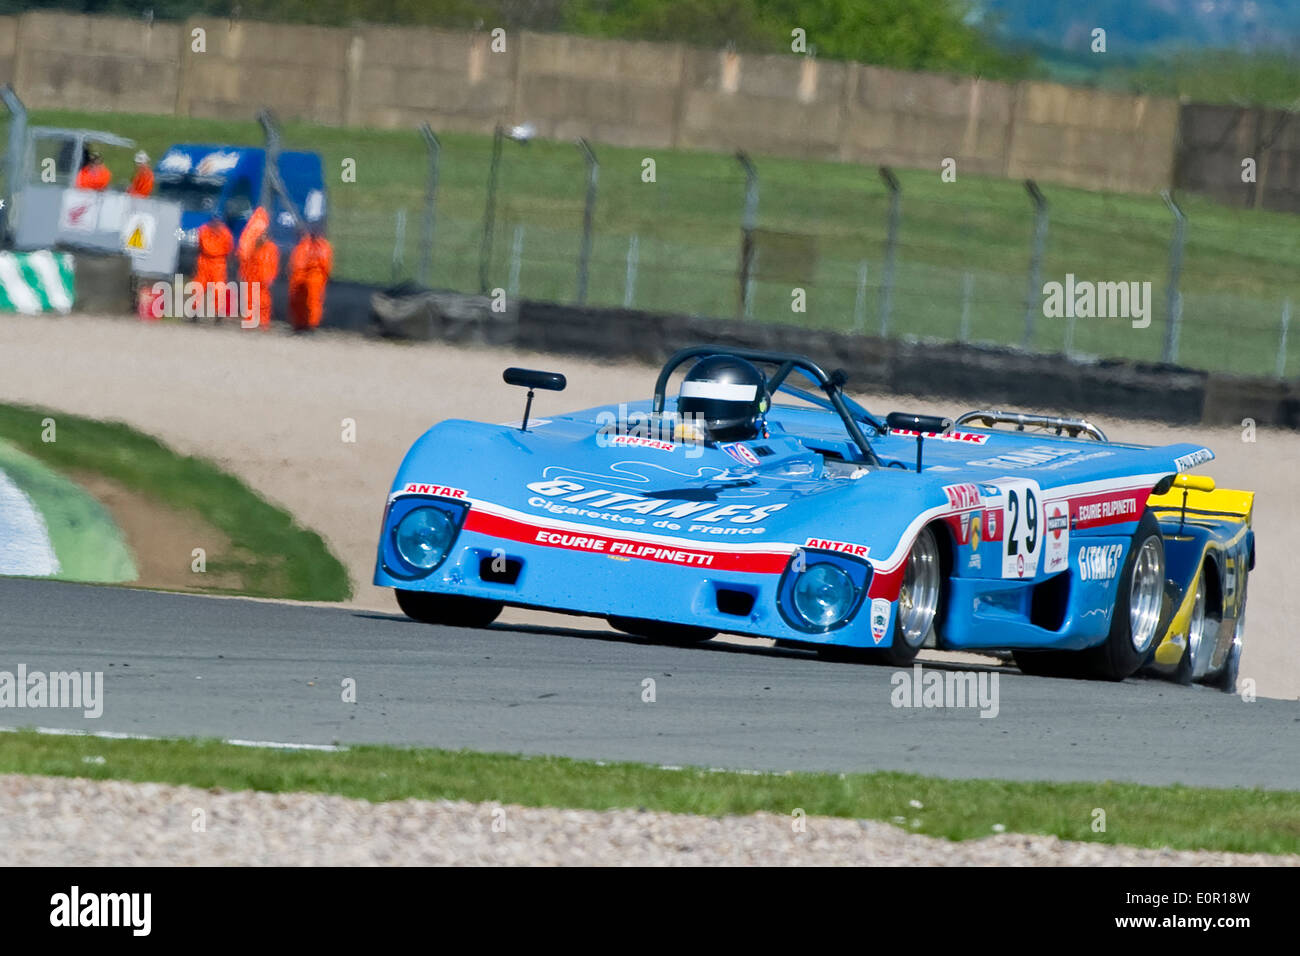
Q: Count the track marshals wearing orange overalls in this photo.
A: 5